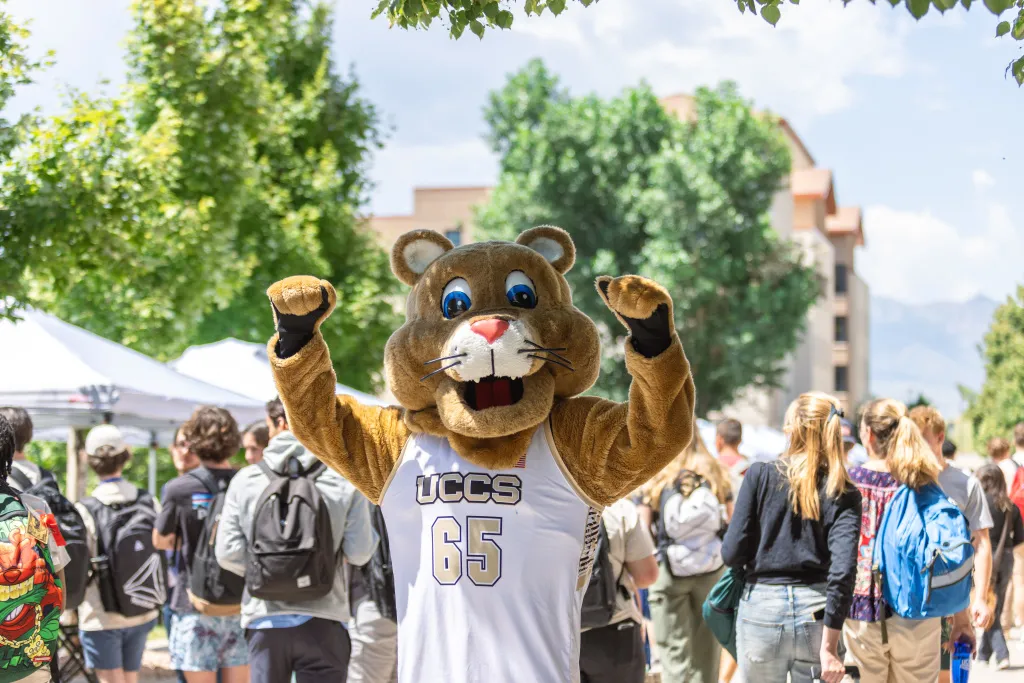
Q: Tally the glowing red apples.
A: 0